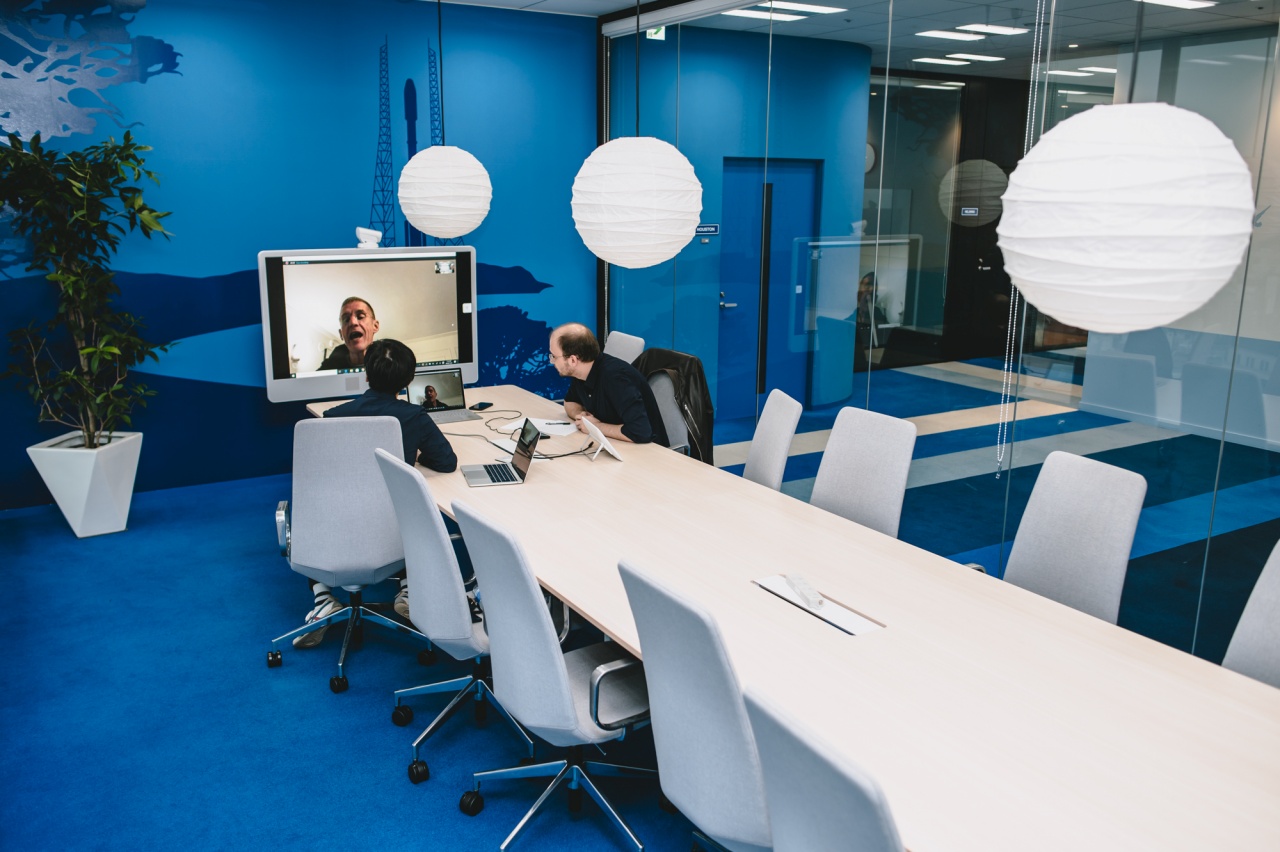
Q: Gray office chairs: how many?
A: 11